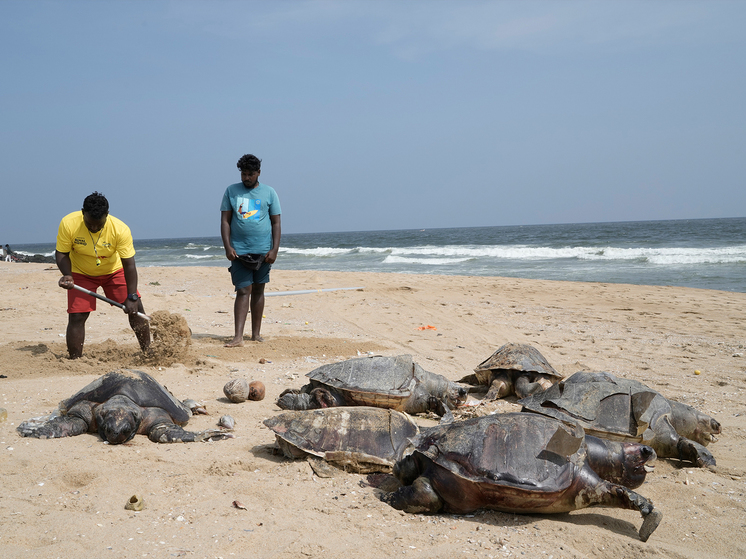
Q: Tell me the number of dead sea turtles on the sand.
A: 6